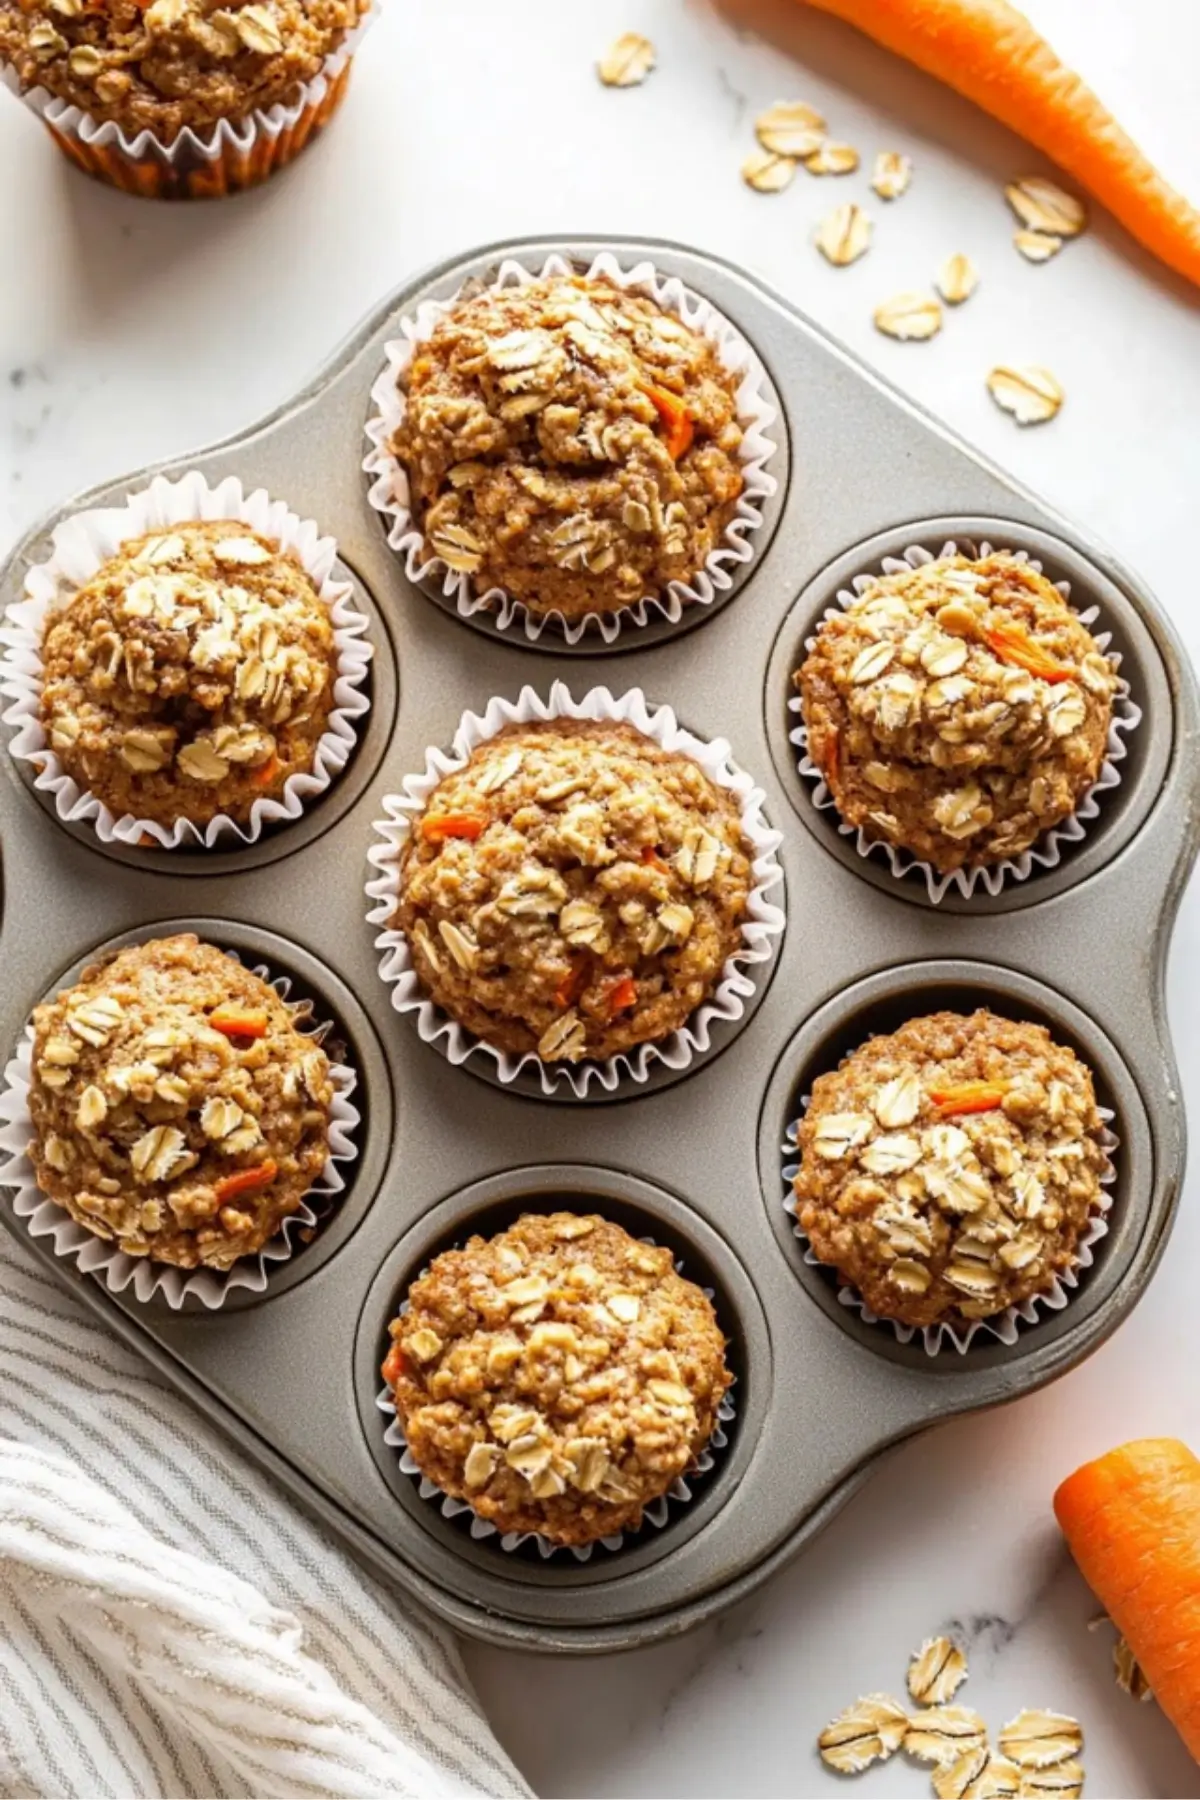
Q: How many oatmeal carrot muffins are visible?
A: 8